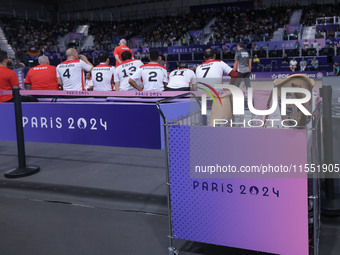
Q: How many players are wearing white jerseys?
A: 6